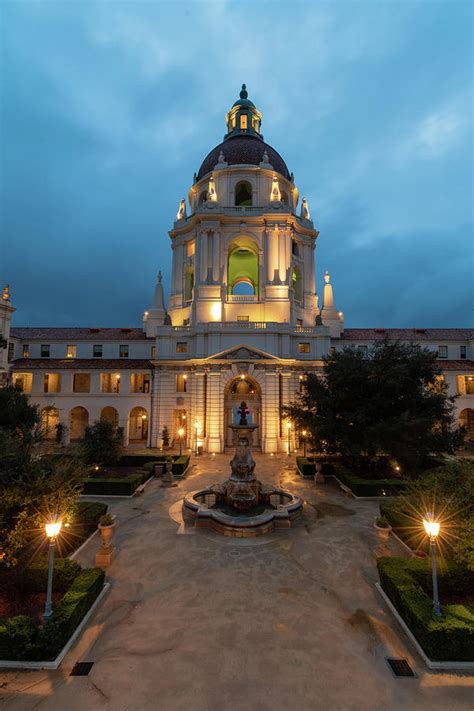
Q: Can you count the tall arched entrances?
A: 1